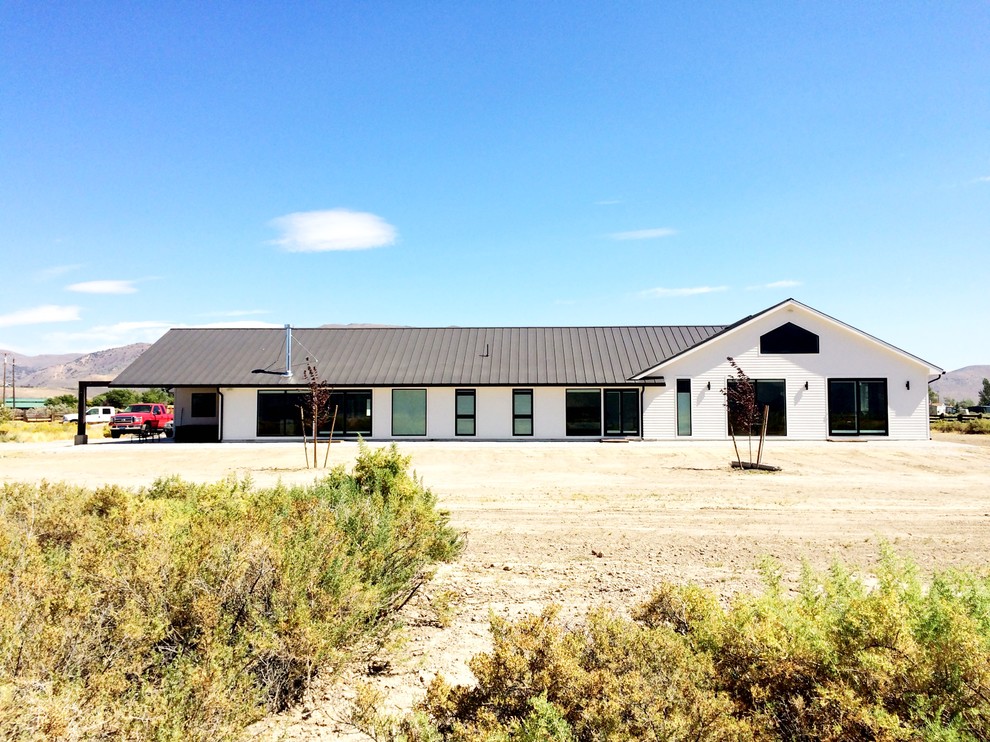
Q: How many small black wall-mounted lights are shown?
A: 3